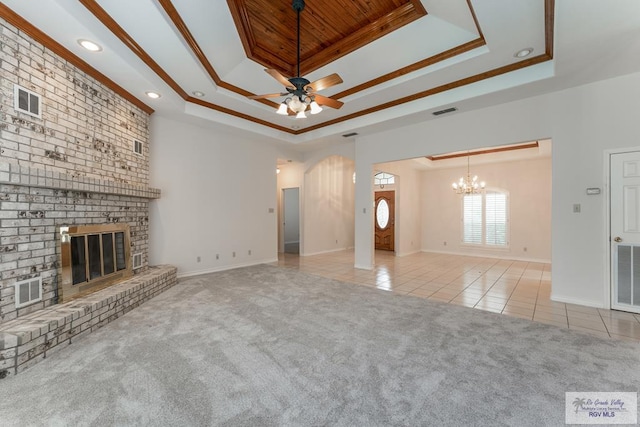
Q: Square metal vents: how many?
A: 4